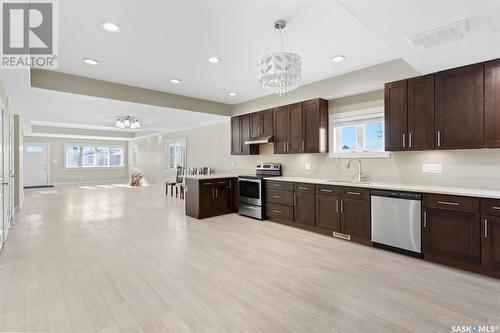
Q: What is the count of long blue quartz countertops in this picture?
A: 0